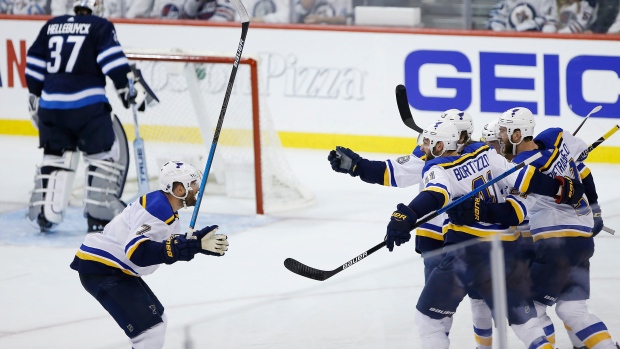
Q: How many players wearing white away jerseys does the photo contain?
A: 5